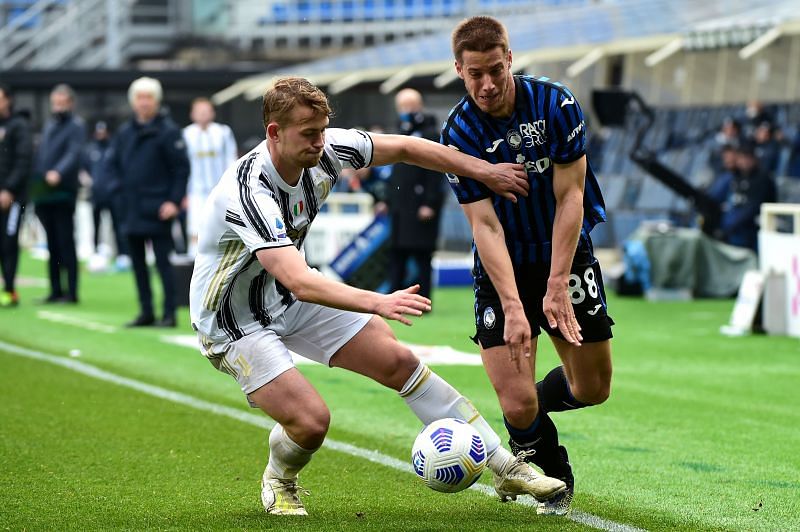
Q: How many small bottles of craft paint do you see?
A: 0